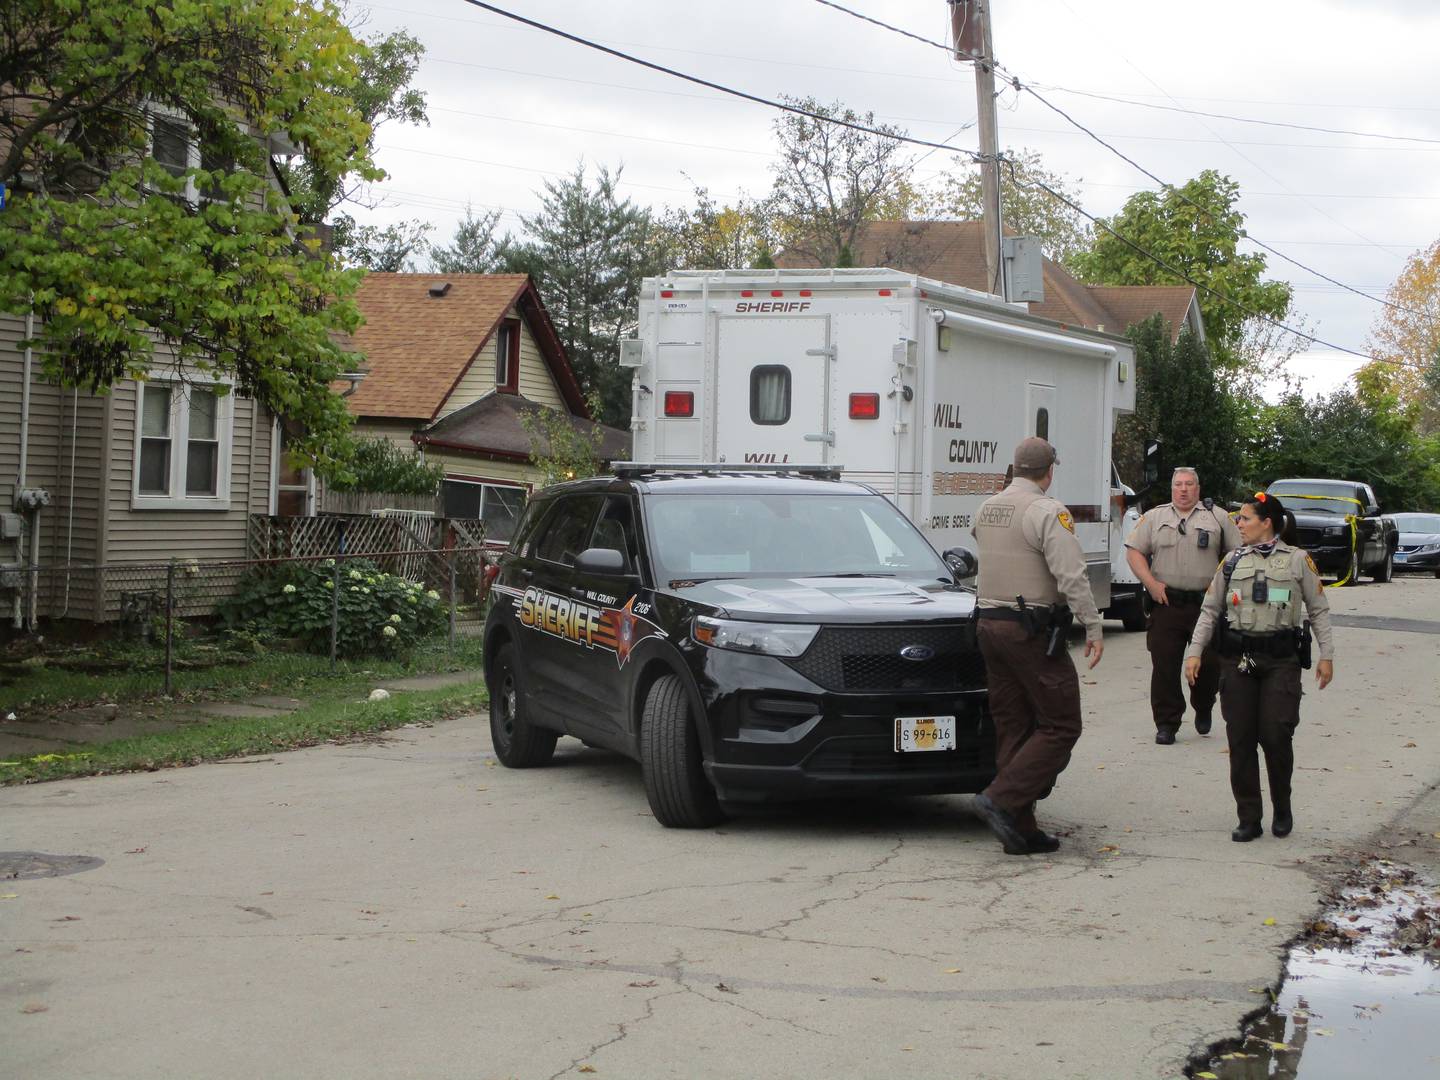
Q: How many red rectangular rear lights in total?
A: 2